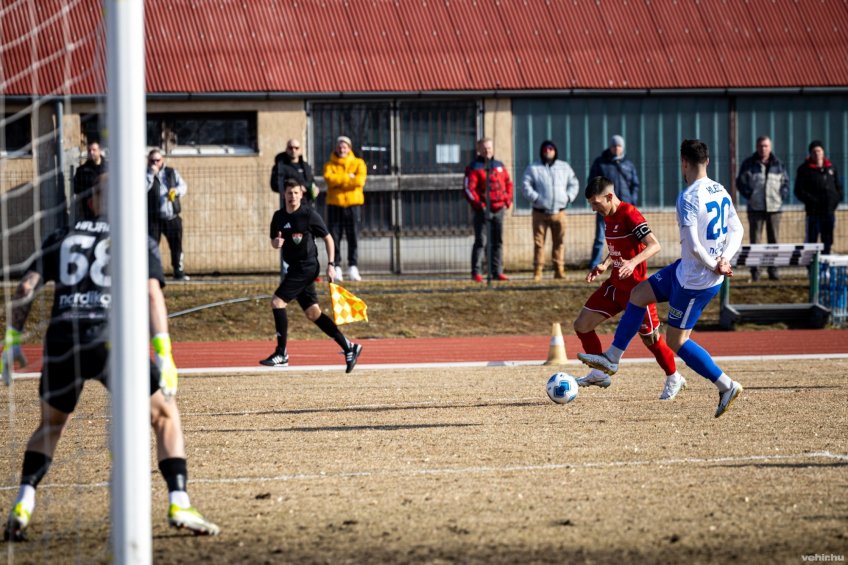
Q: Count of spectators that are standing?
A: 9